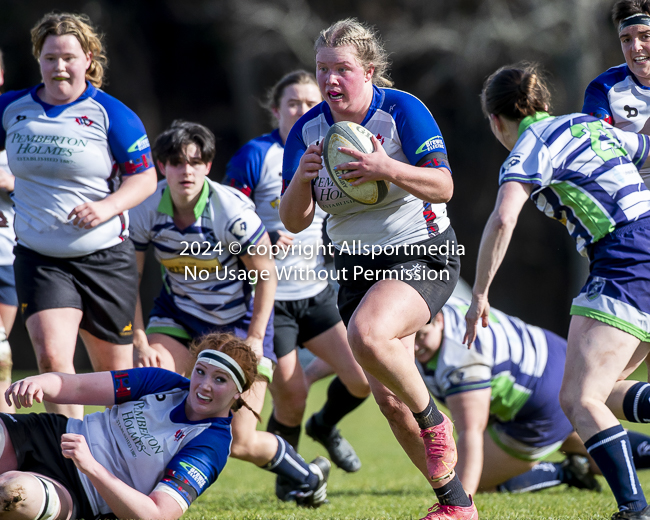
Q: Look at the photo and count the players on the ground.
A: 2